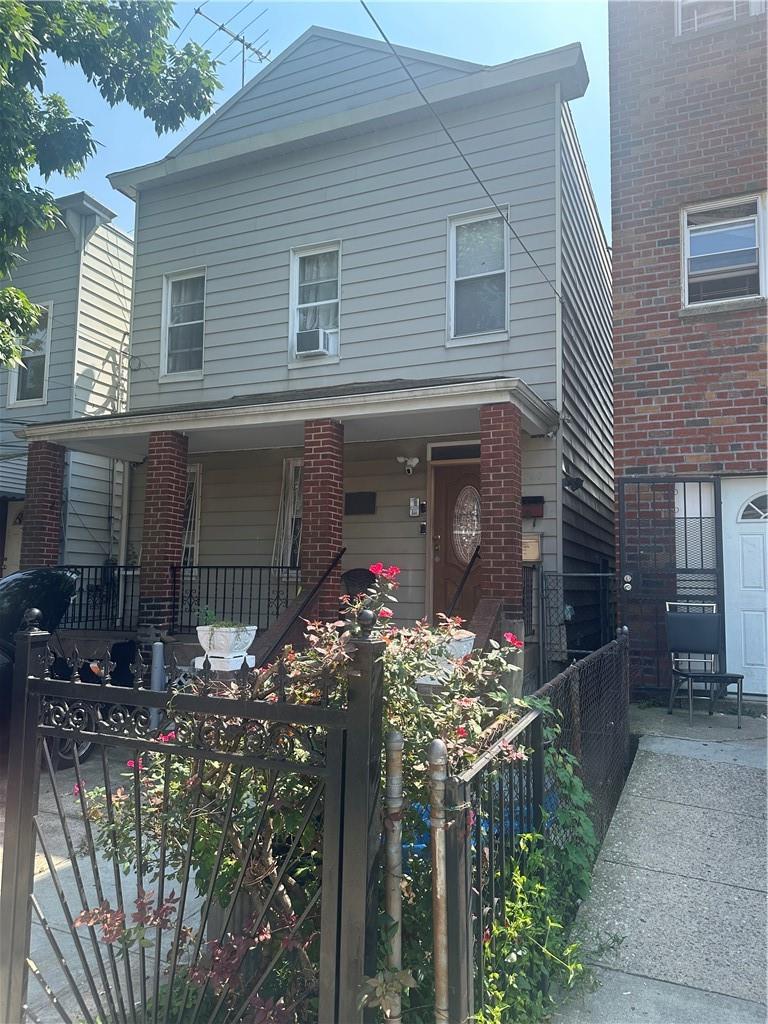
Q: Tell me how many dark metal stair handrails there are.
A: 2